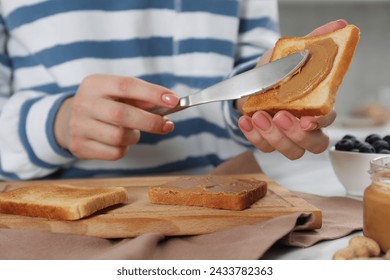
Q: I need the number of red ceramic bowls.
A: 0